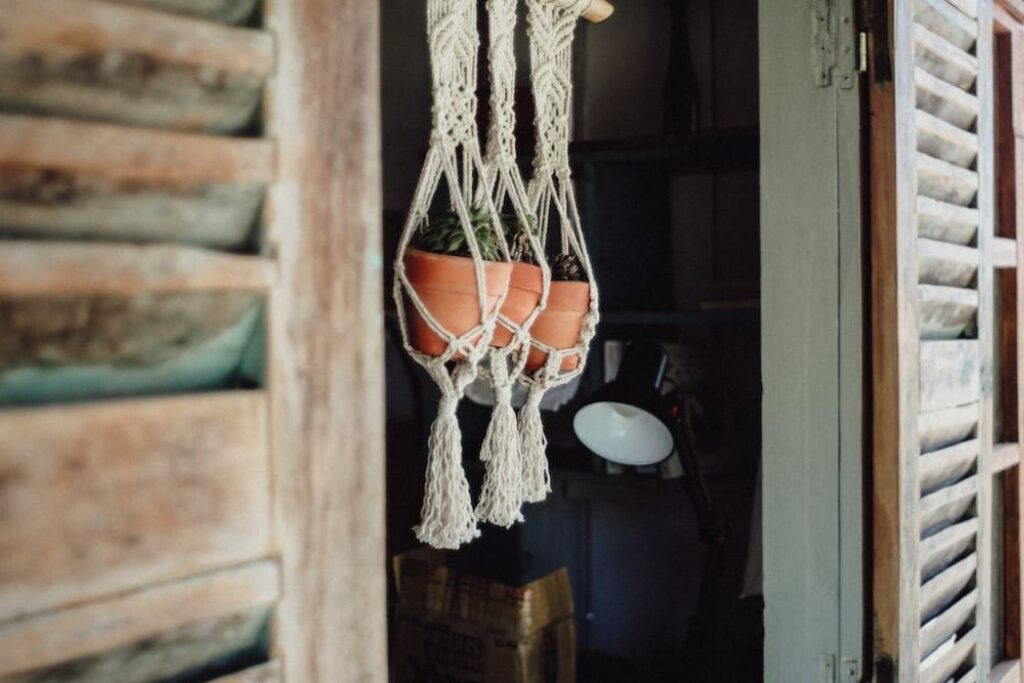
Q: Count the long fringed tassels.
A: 3